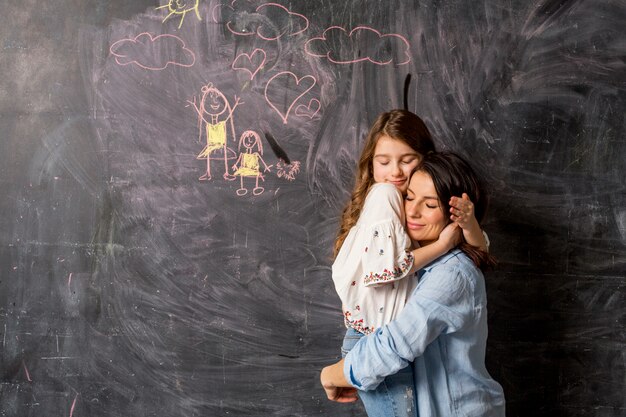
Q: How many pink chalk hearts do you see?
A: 3